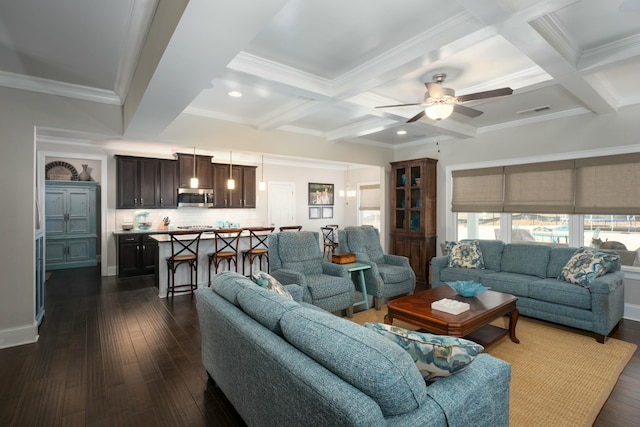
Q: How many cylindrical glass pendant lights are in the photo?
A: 3